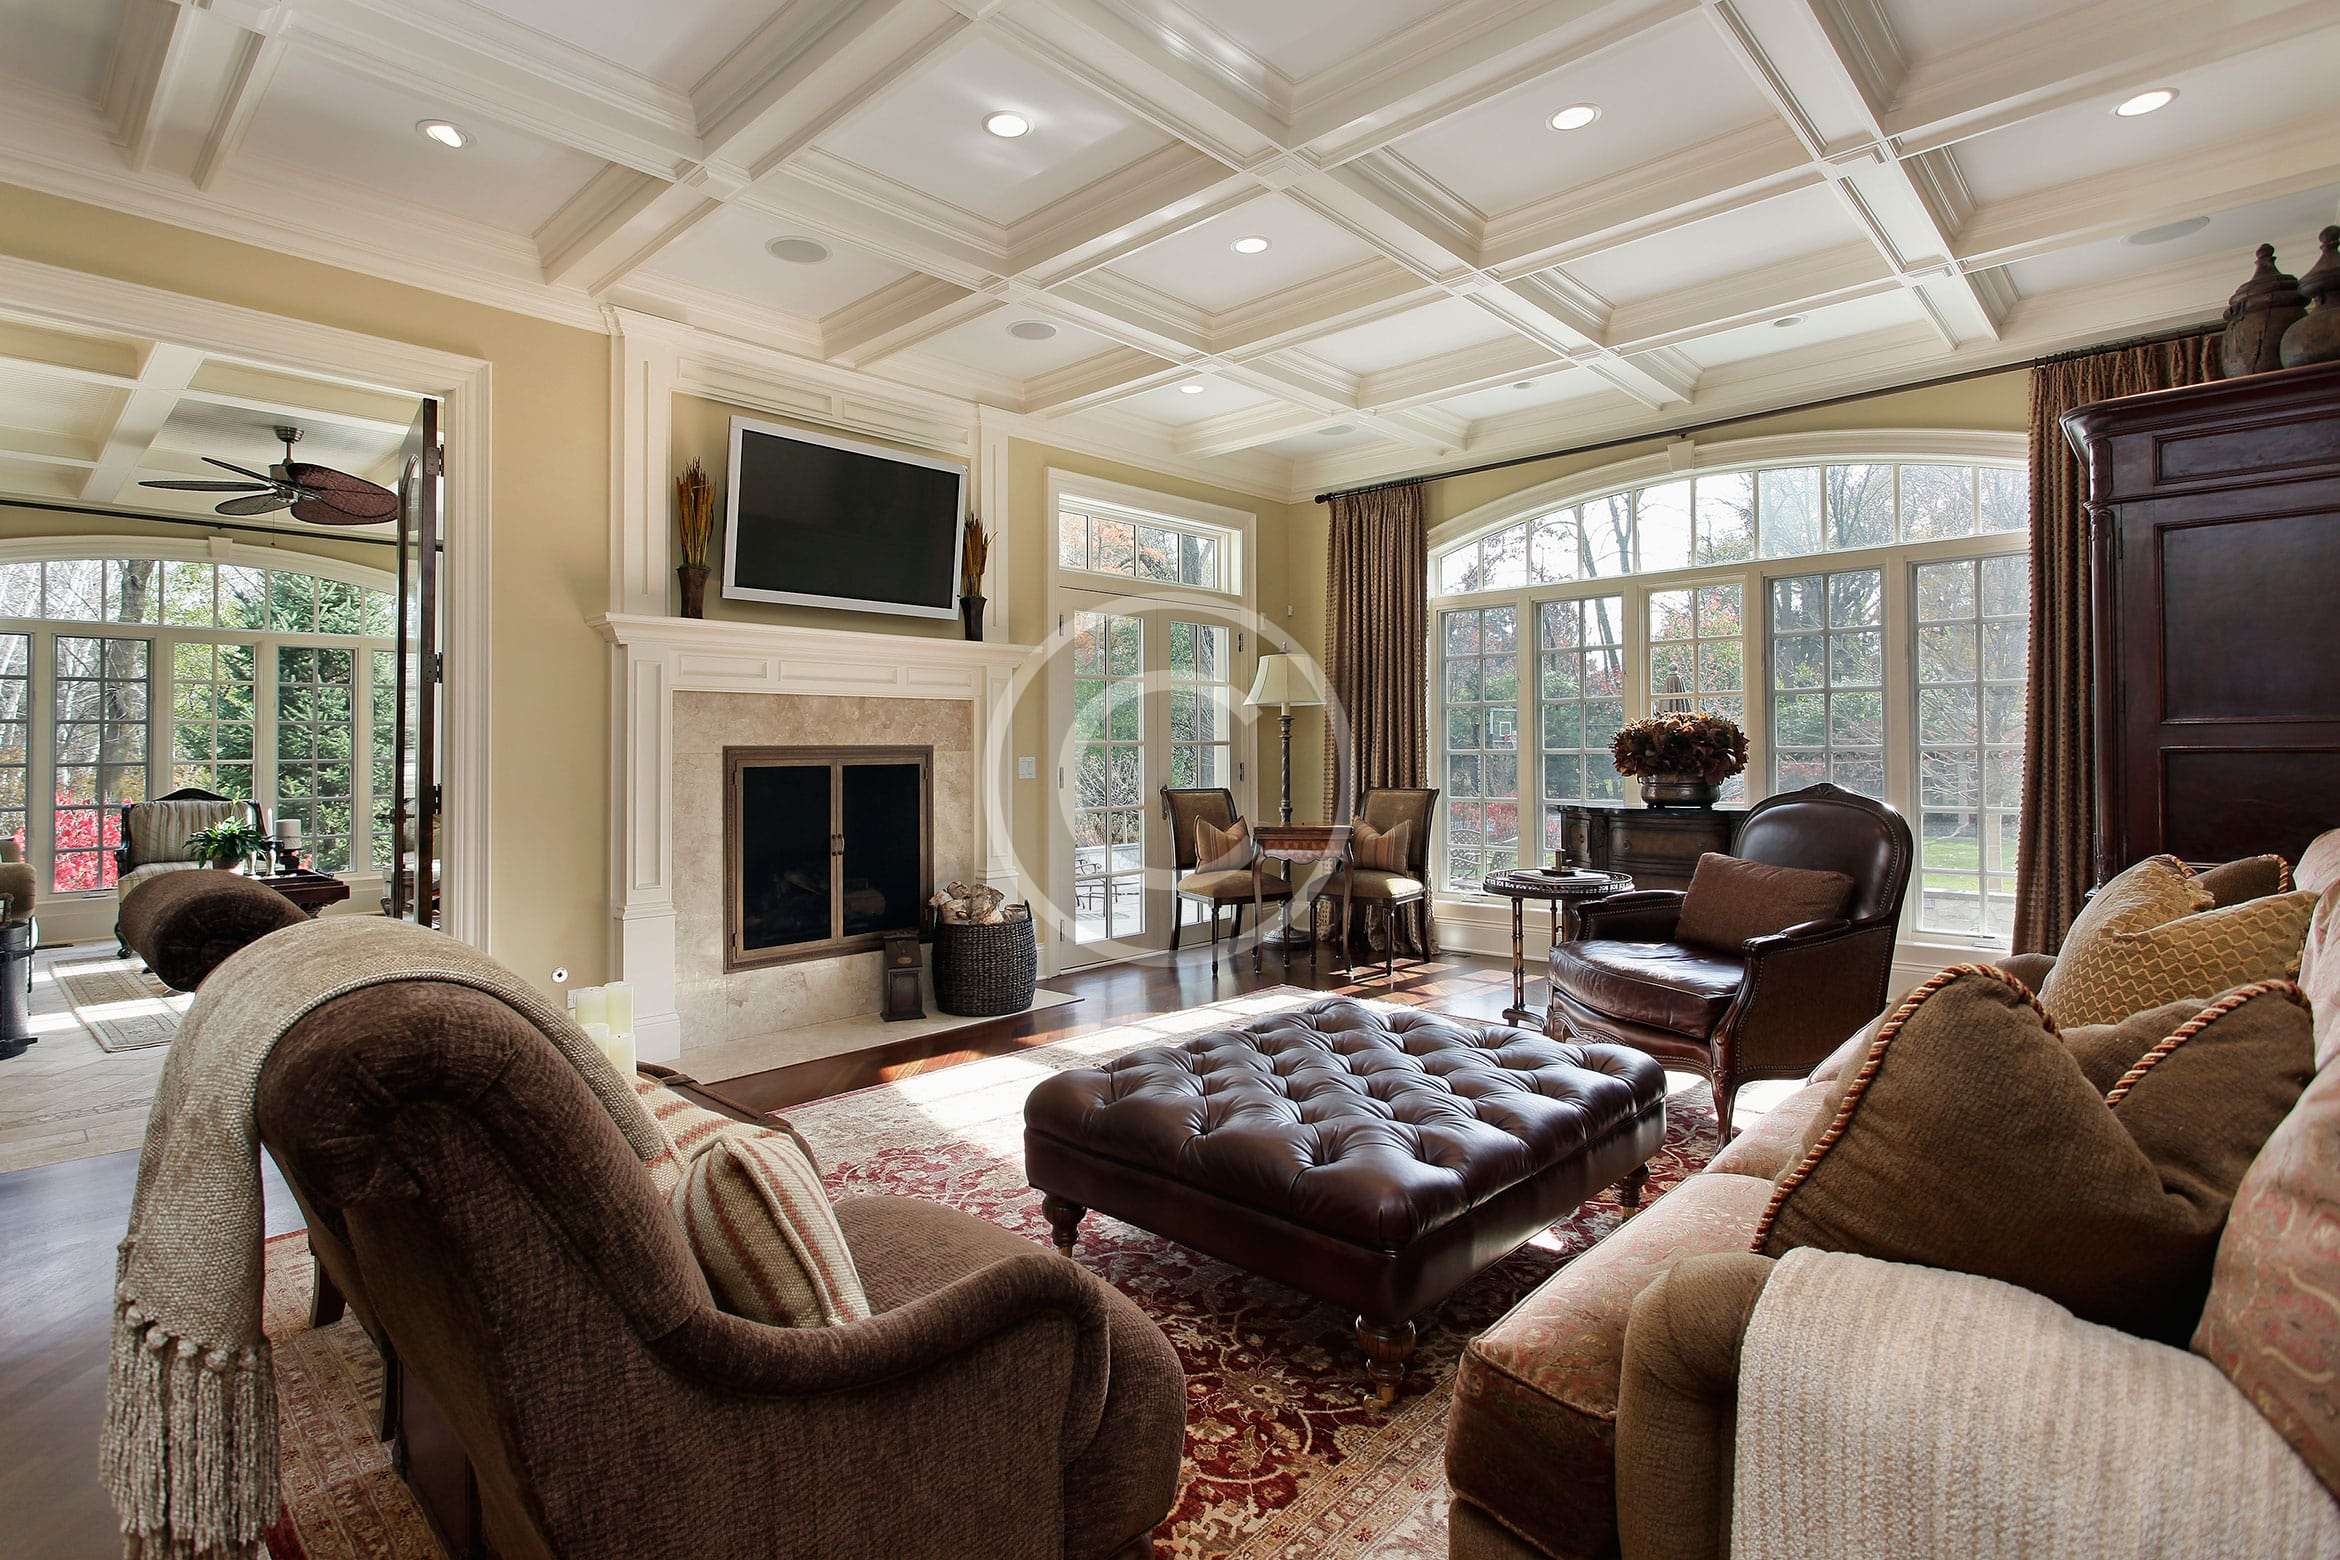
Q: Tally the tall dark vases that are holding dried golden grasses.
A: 2